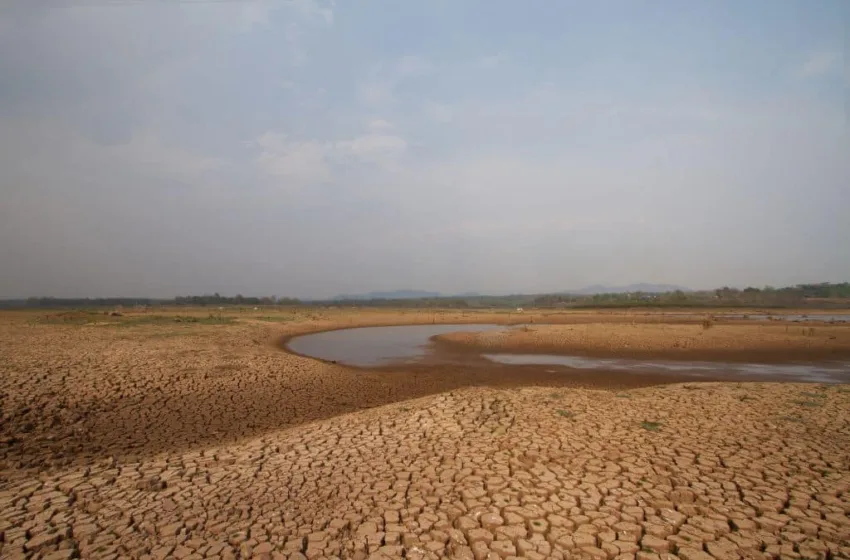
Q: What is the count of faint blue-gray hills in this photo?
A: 2